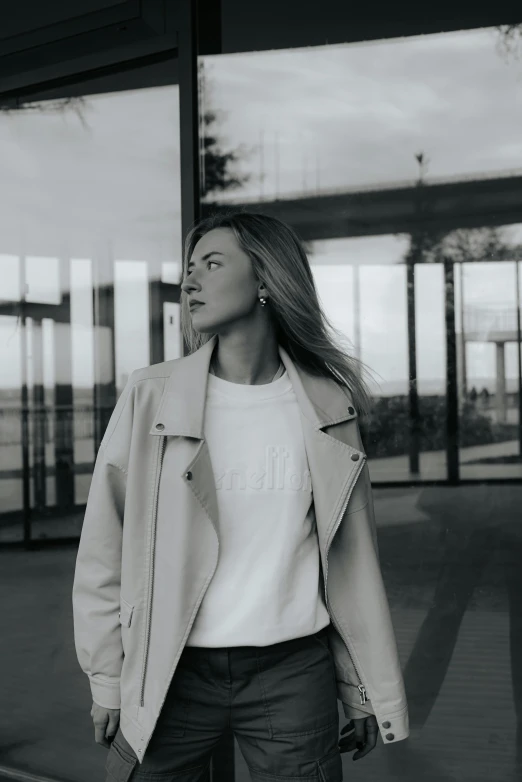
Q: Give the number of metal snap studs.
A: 6